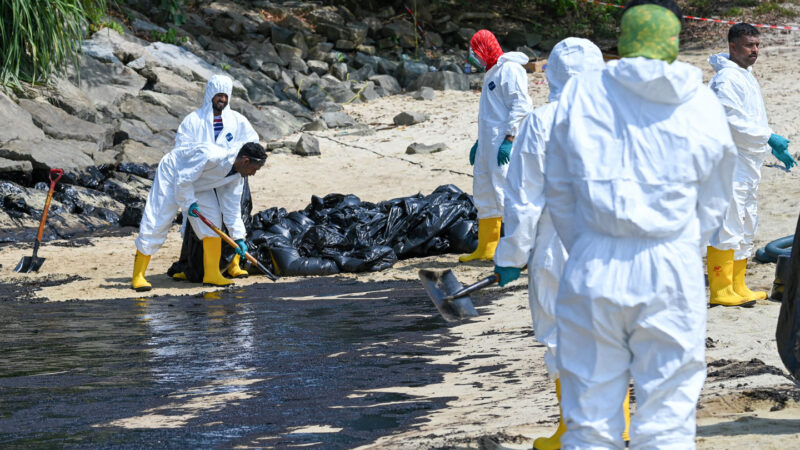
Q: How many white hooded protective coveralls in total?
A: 6